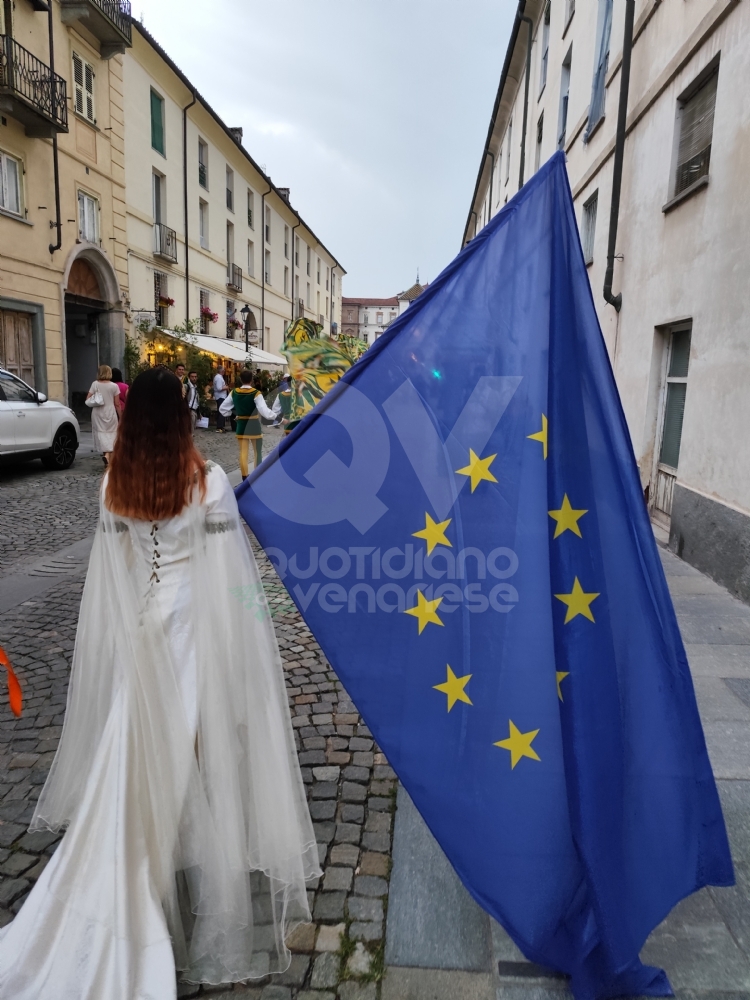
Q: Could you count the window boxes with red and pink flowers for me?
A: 3